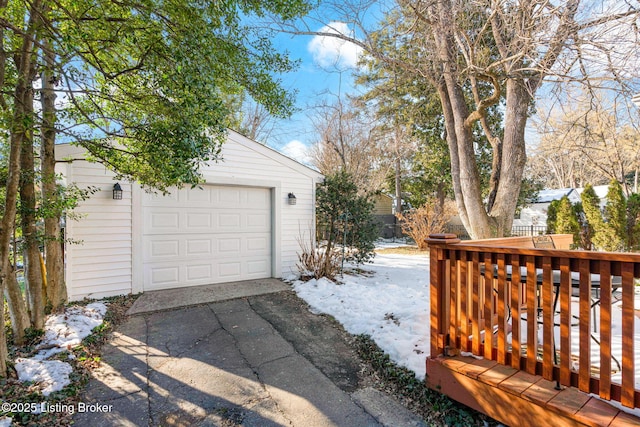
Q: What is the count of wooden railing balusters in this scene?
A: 12